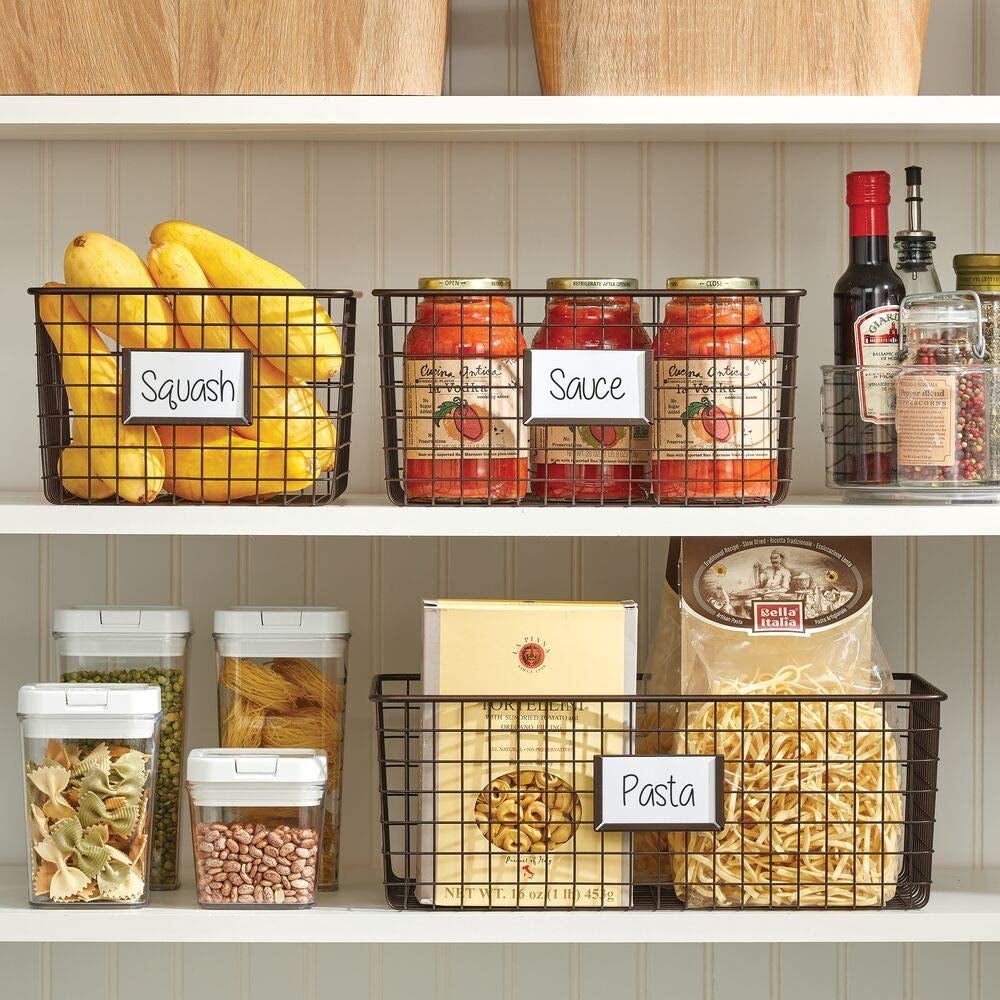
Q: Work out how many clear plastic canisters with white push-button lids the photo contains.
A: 4